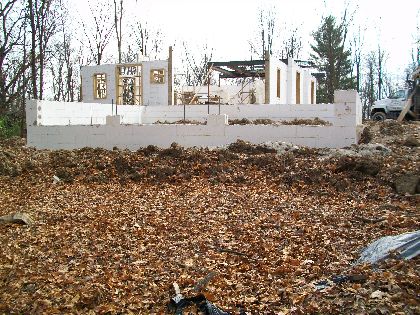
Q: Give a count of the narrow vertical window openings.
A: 3